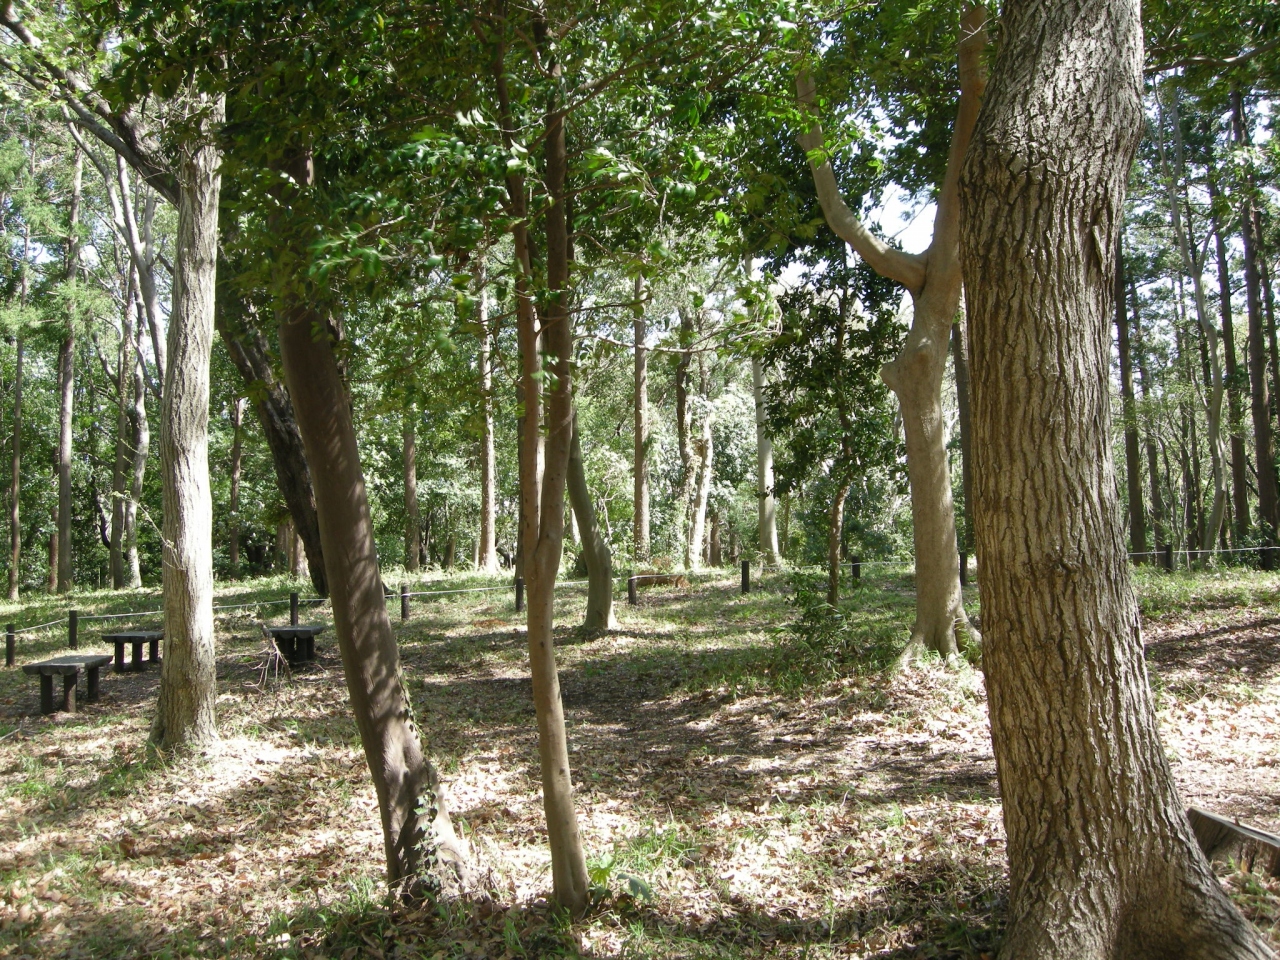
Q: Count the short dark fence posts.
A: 11